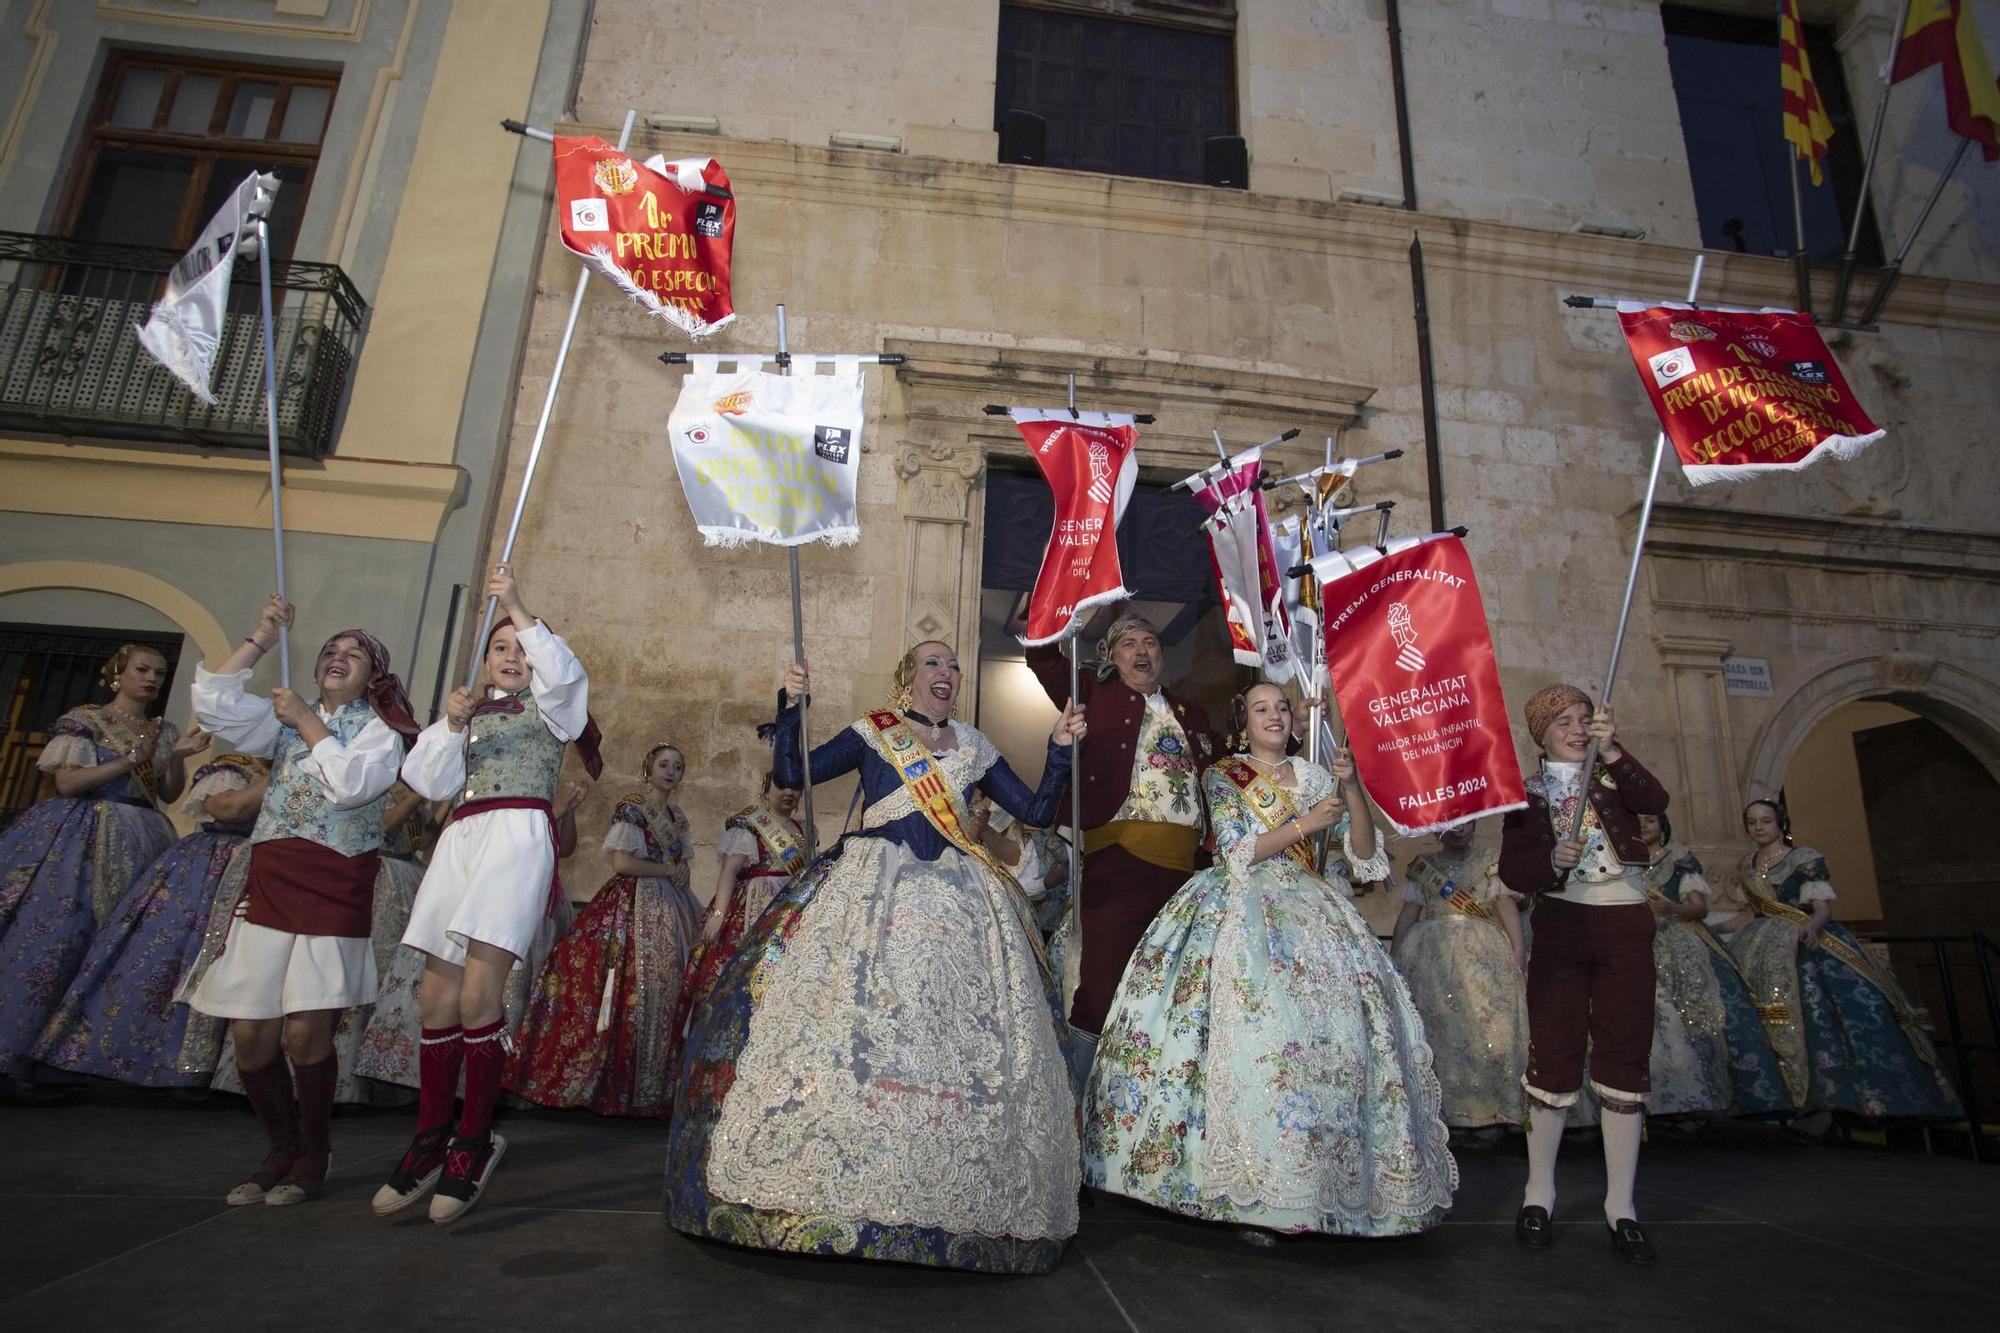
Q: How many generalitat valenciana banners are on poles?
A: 2